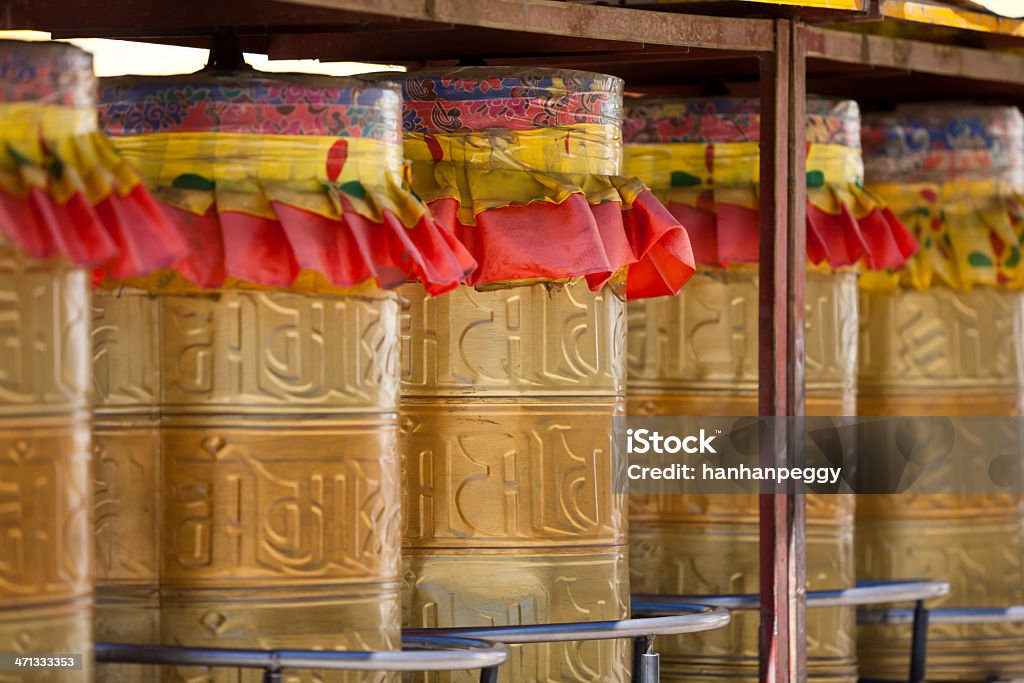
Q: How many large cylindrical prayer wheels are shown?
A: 5